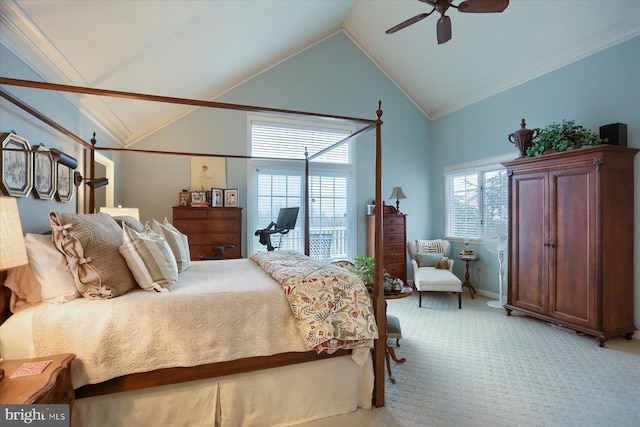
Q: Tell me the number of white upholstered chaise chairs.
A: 1